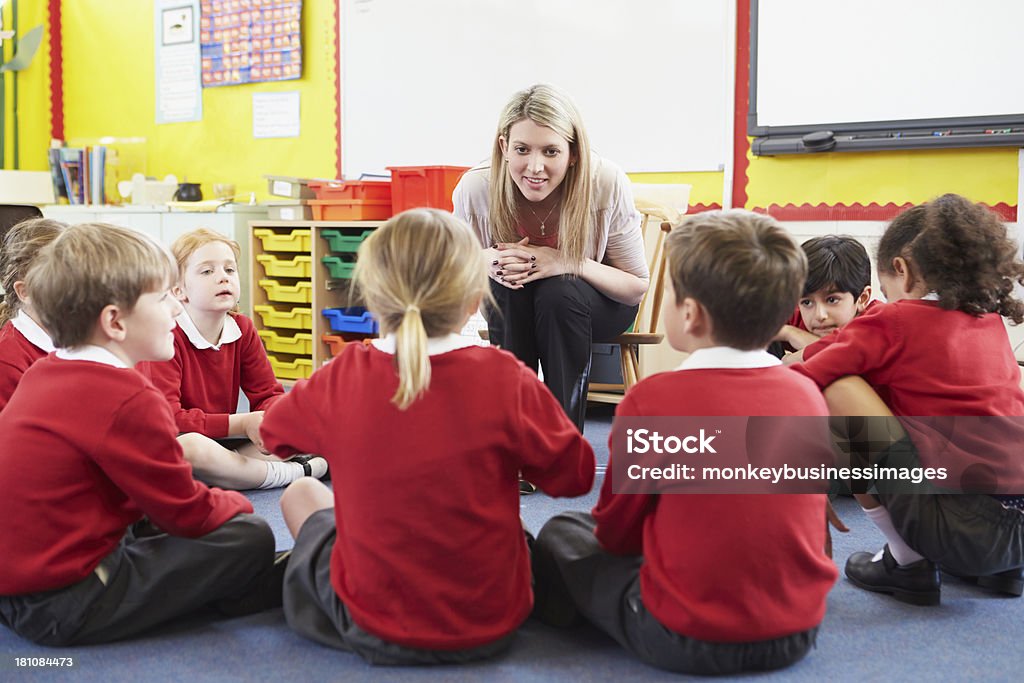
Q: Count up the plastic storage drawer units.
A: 10